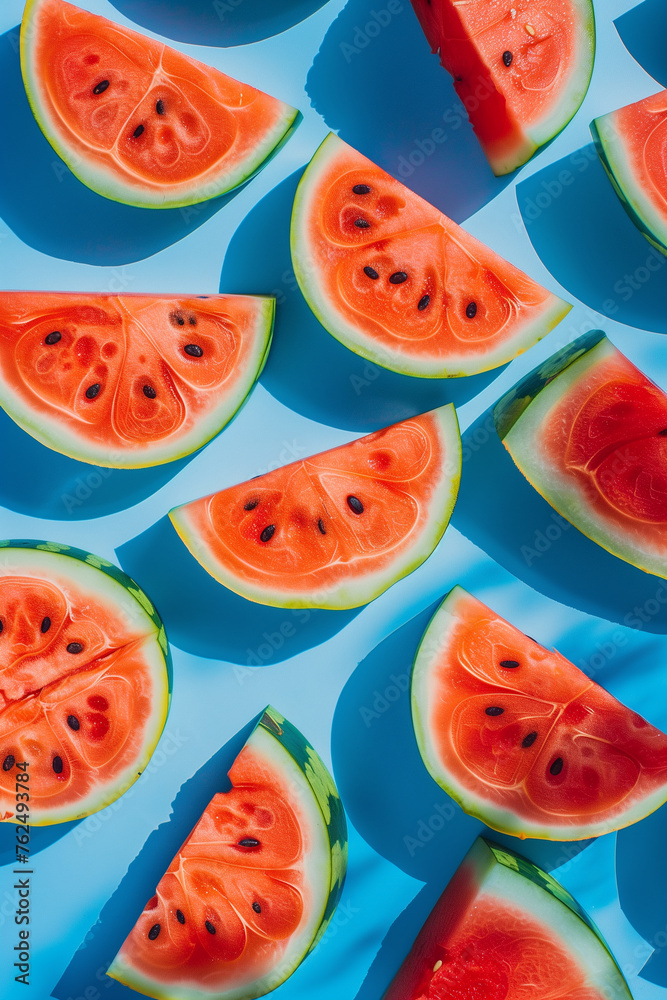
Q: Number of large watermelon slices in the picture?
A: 11